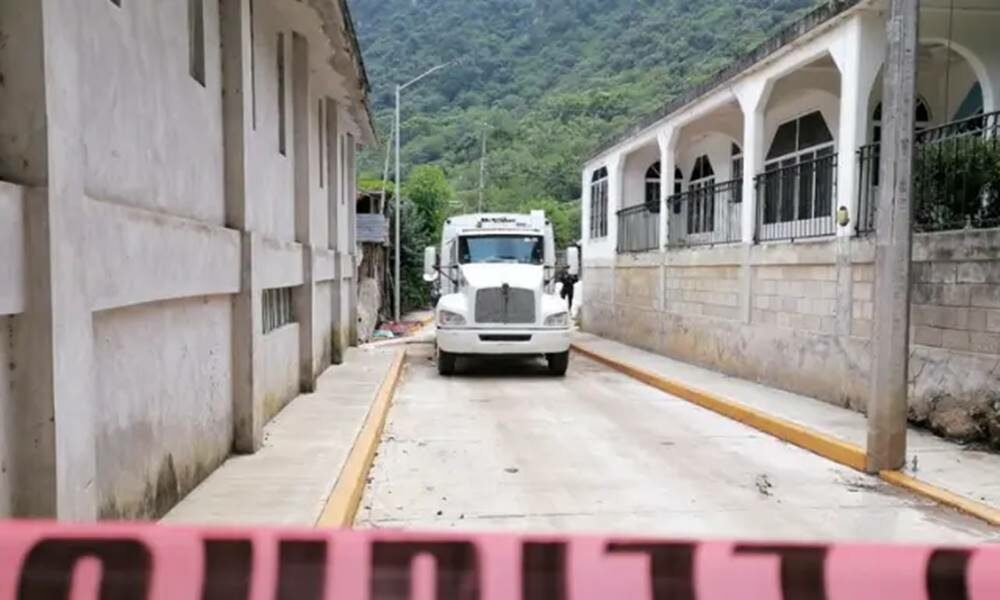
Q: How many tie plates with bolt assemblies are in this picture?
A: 0